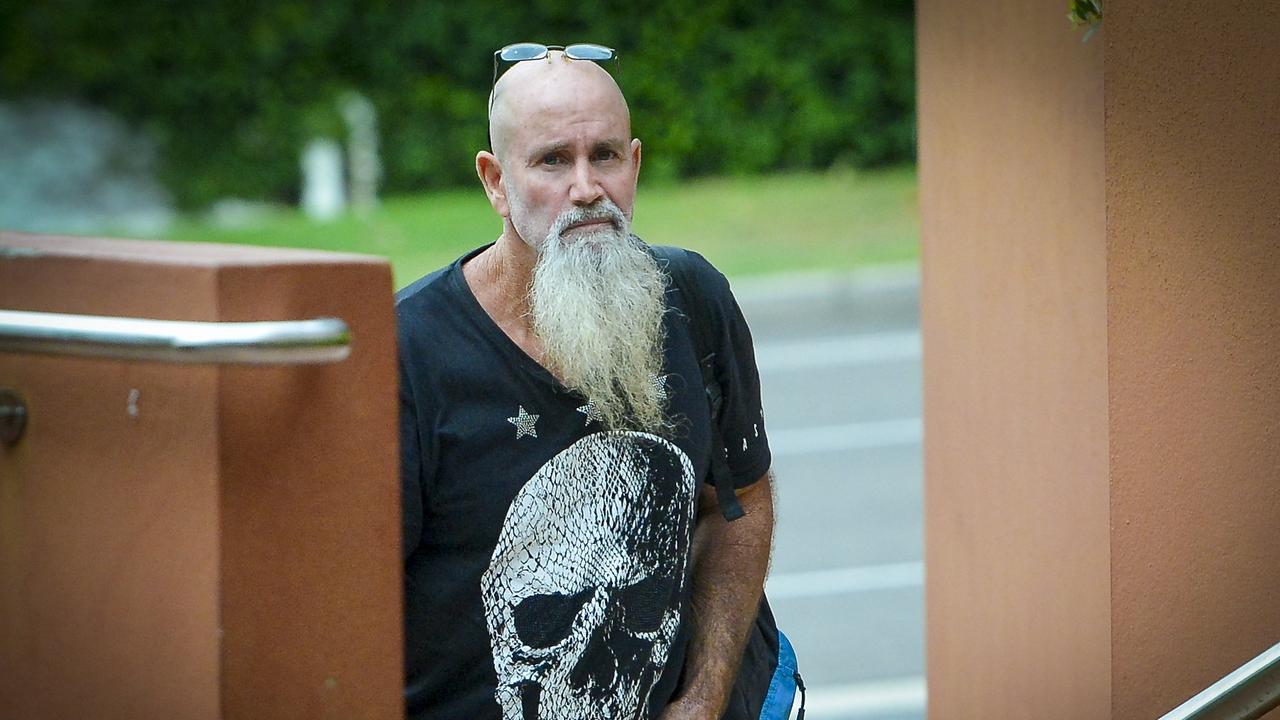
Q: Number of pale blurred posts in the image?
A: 2